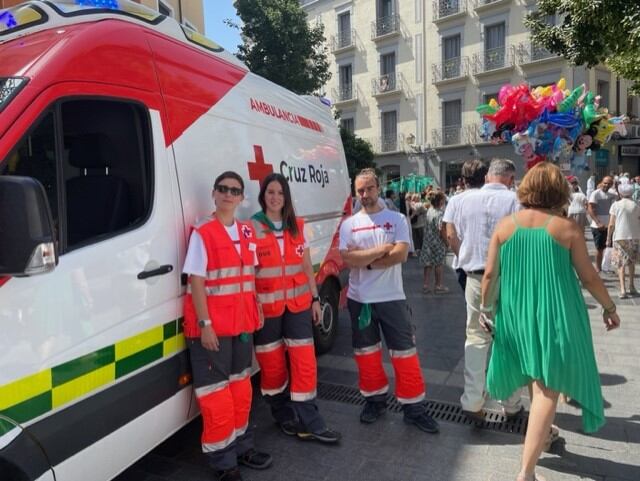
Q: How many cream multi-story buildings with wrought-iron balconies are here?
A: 1